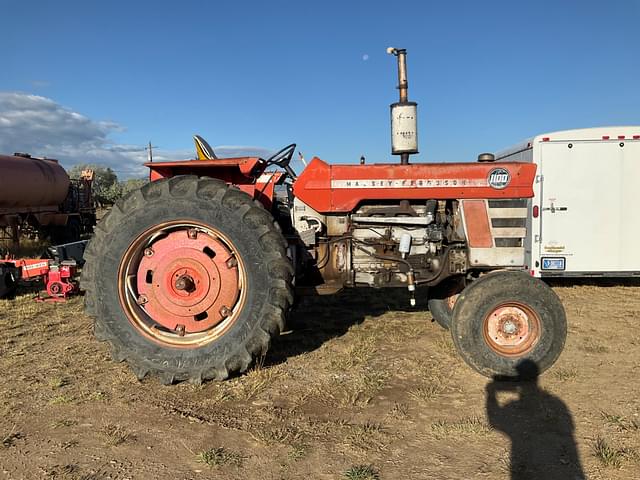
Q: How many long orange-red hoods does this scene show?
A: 1